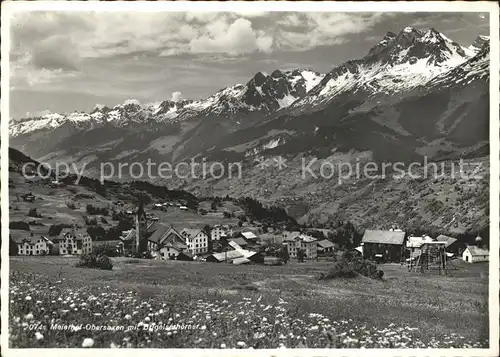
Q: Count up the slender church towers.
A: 1